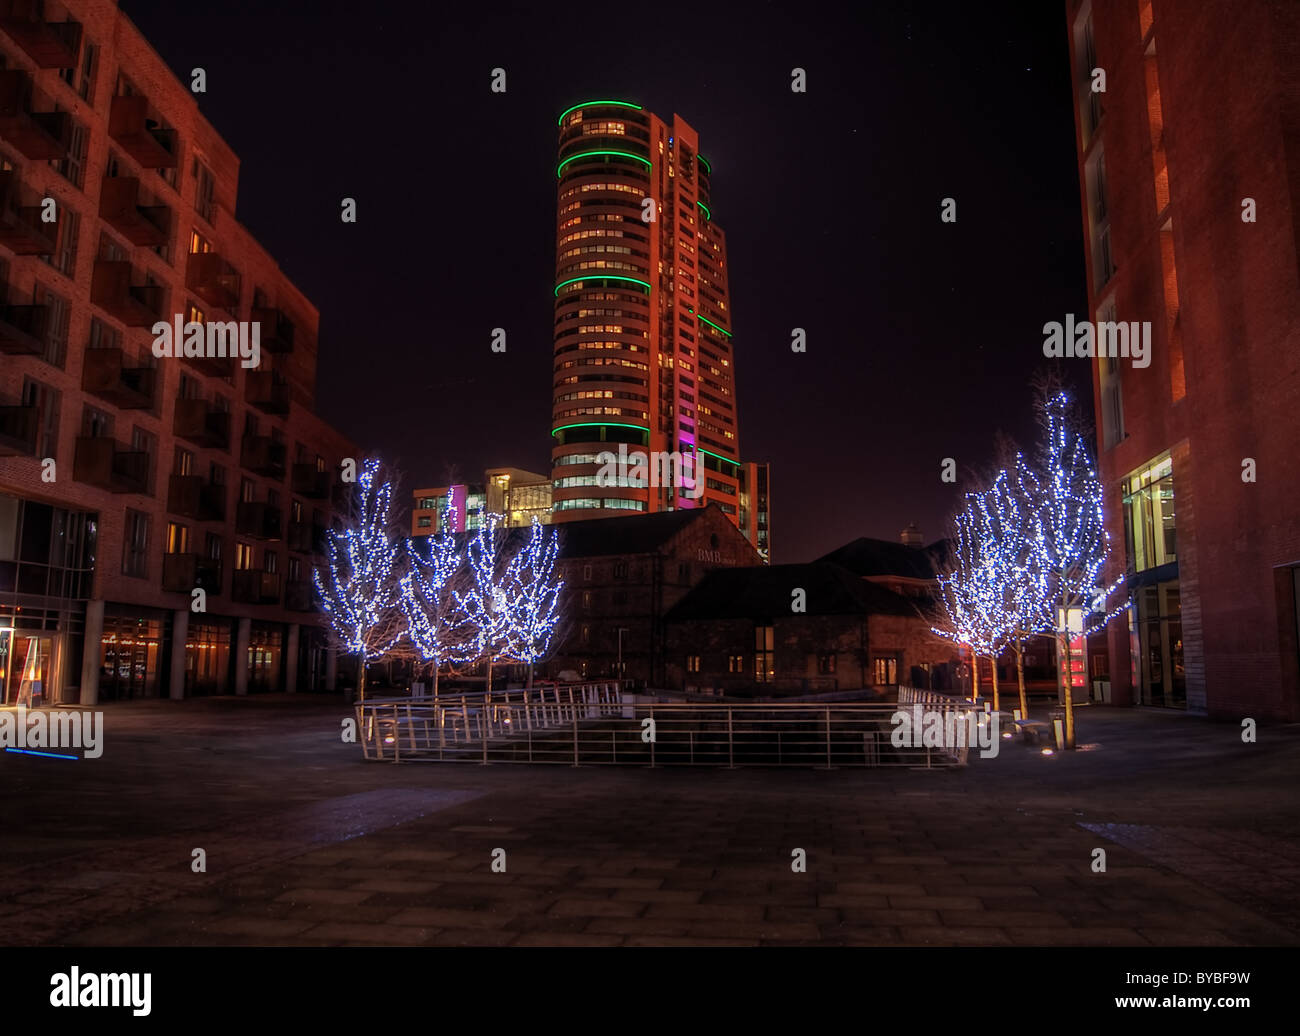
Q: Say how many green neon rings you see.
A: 4